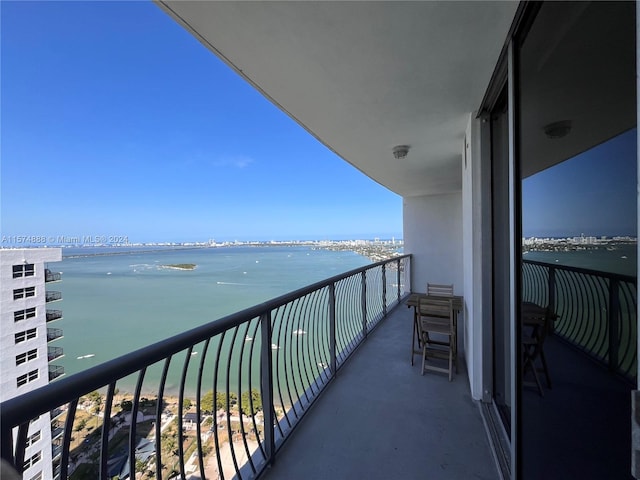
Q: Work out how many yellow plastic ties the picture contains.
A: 0